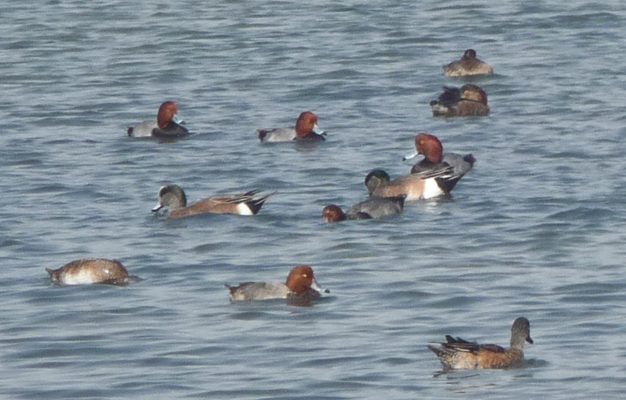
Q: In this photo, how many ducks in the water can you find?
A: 11